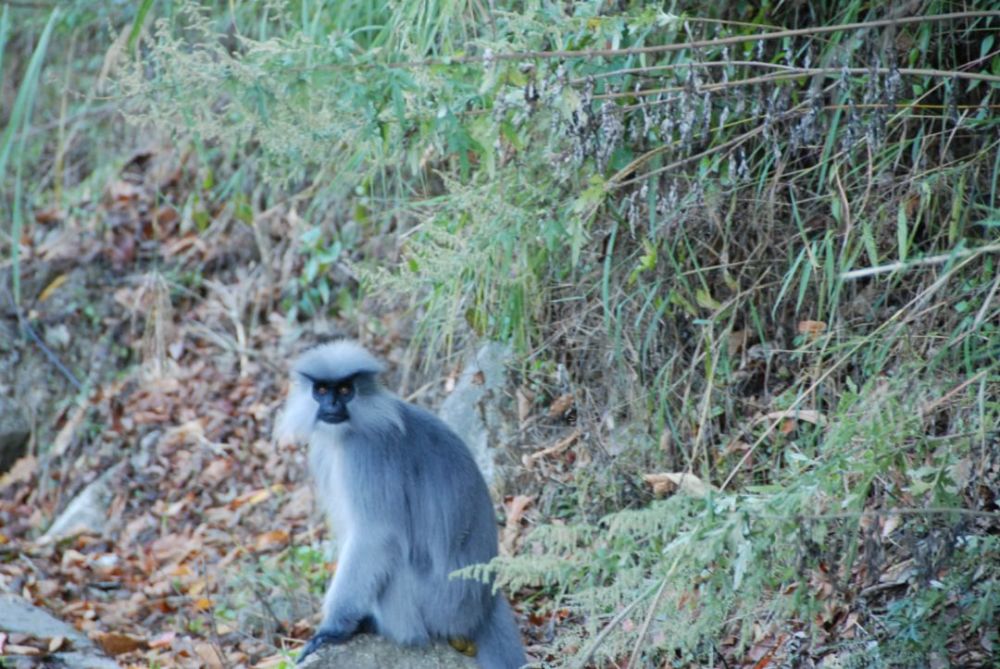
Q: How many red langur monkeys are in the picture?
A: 0